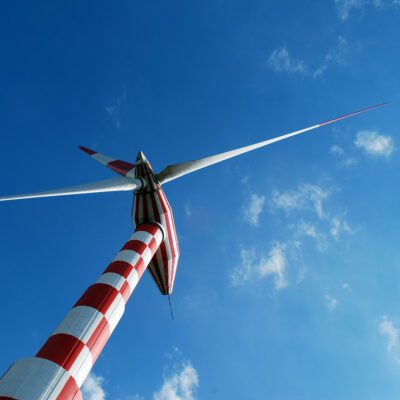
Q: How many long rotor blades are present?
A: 3